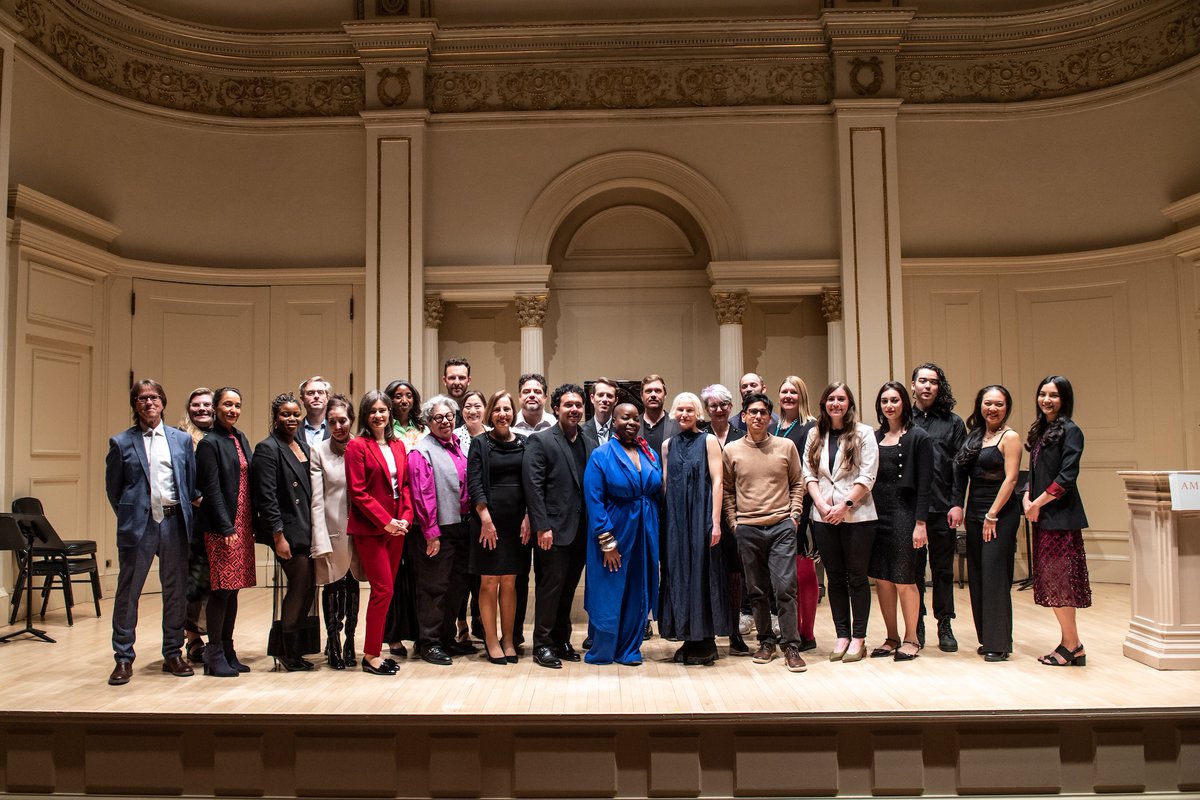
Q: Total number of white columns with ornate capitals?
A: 4